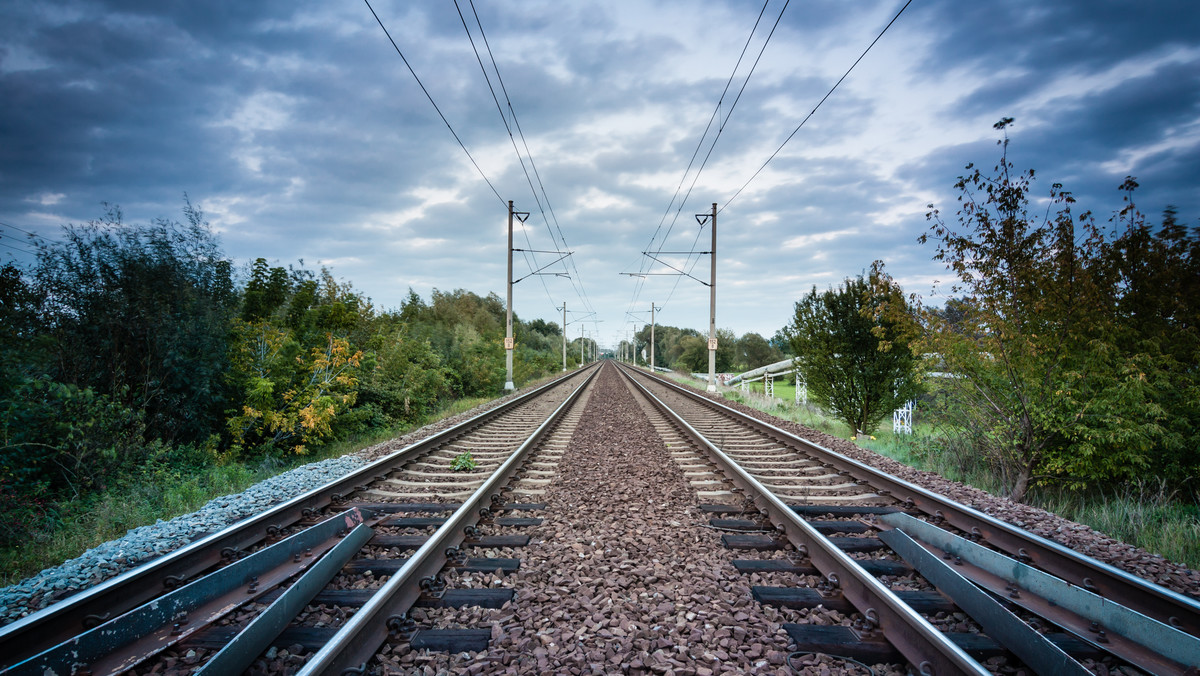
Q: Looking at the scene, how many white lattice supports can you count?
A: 4